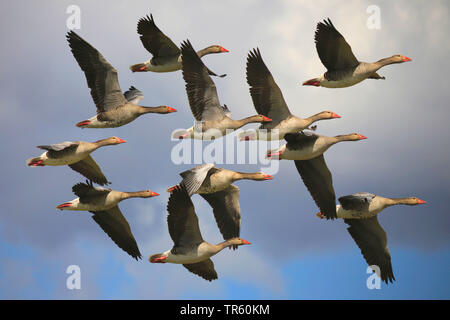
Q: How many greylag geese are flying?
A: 11